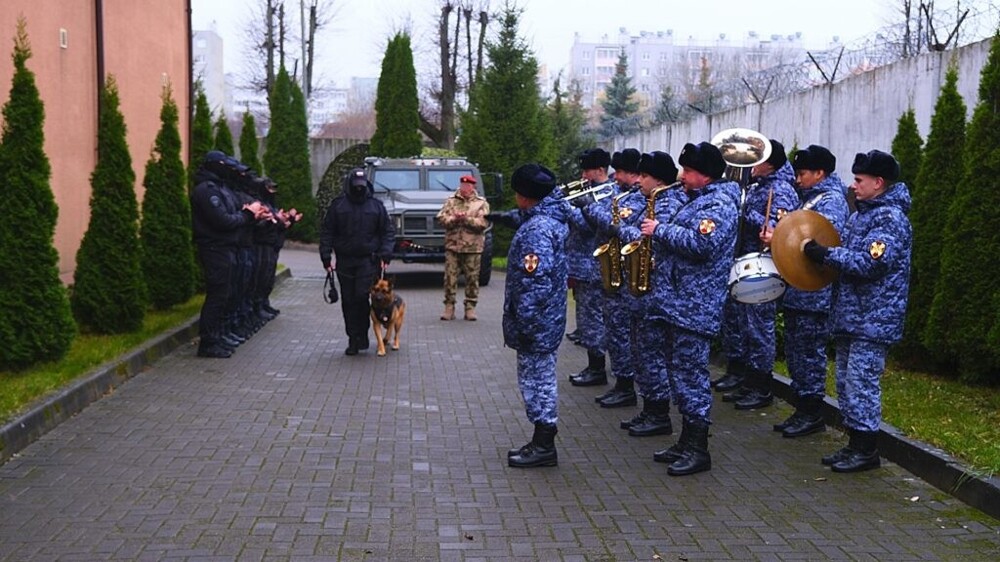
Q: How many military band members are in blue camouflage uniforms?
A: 8